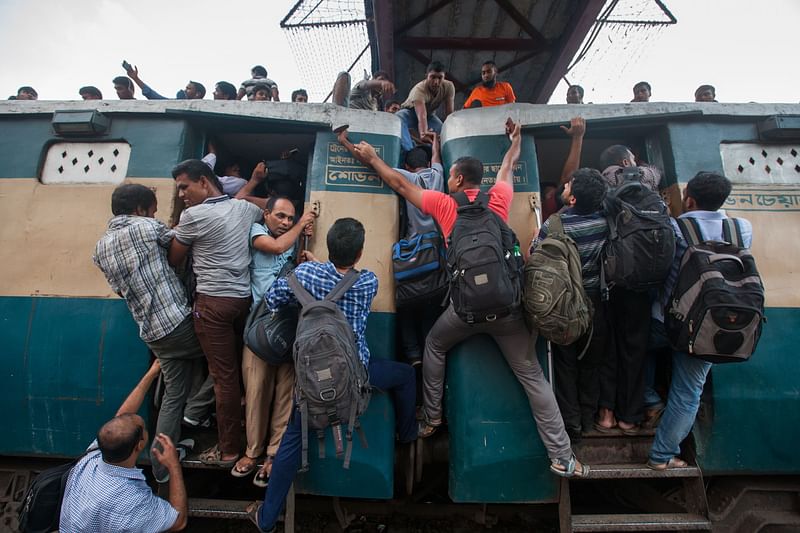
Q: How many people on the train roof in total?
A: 15